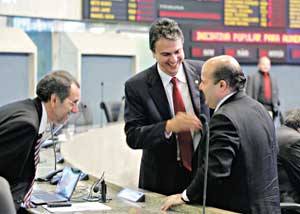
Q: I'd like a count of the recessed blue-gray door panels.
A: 2